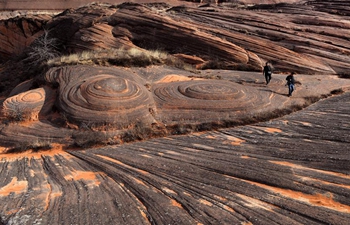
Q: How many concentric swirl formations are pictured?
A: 3